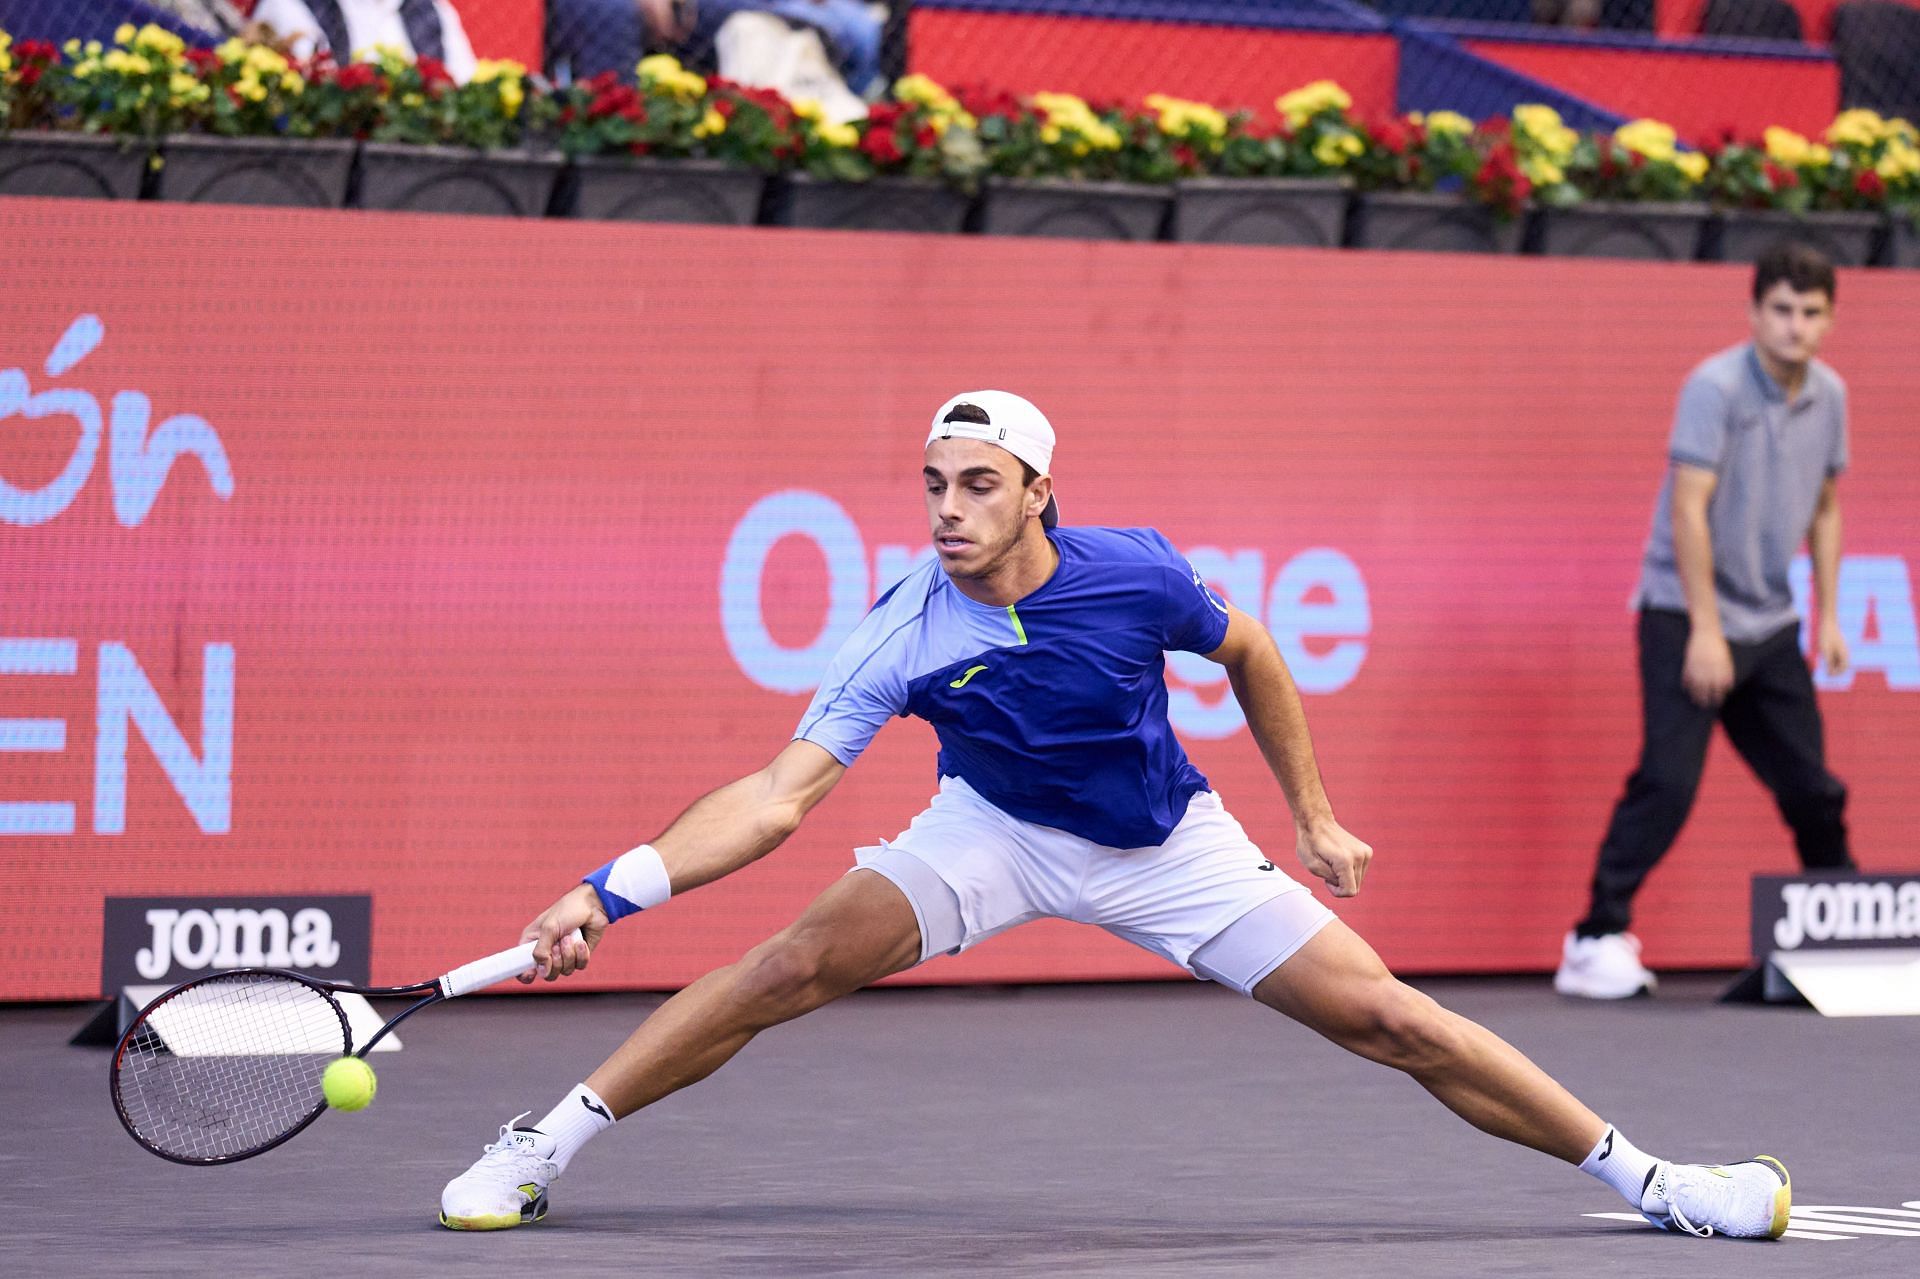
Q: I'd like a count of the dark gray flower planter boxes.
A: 11